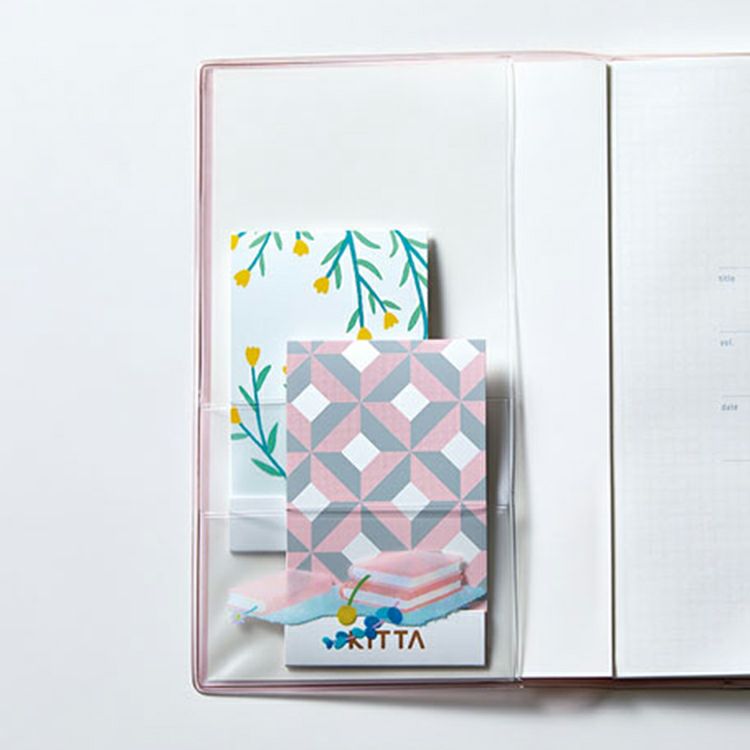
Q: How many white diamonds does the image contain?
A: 10